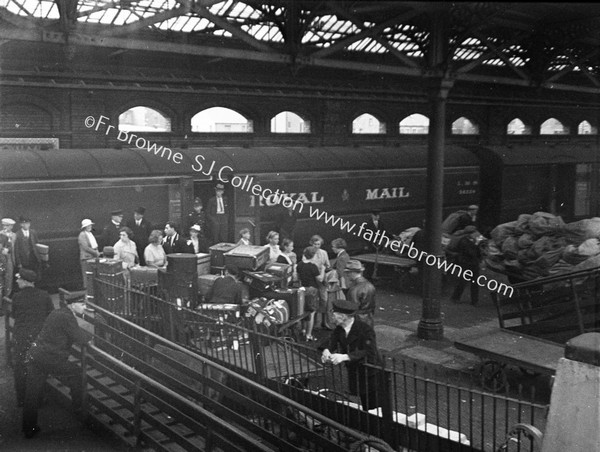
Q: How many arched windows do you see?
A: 9